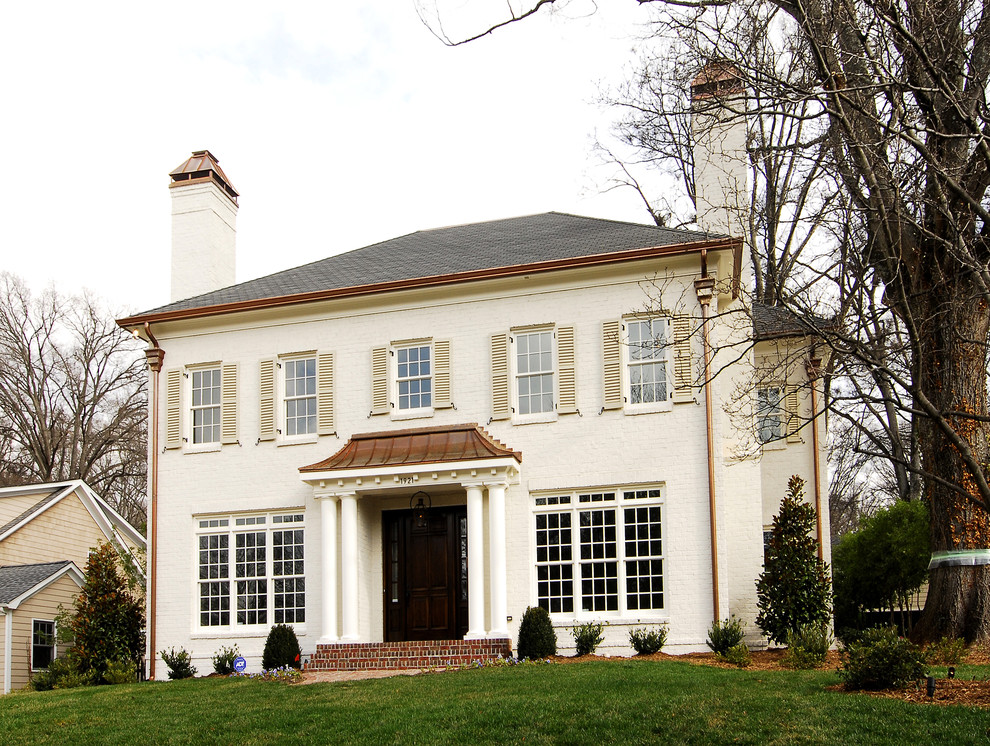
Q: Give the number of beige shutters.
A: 11